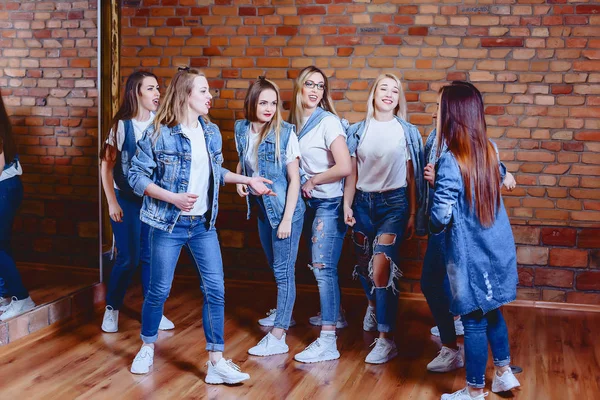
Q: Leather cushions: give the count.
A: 0